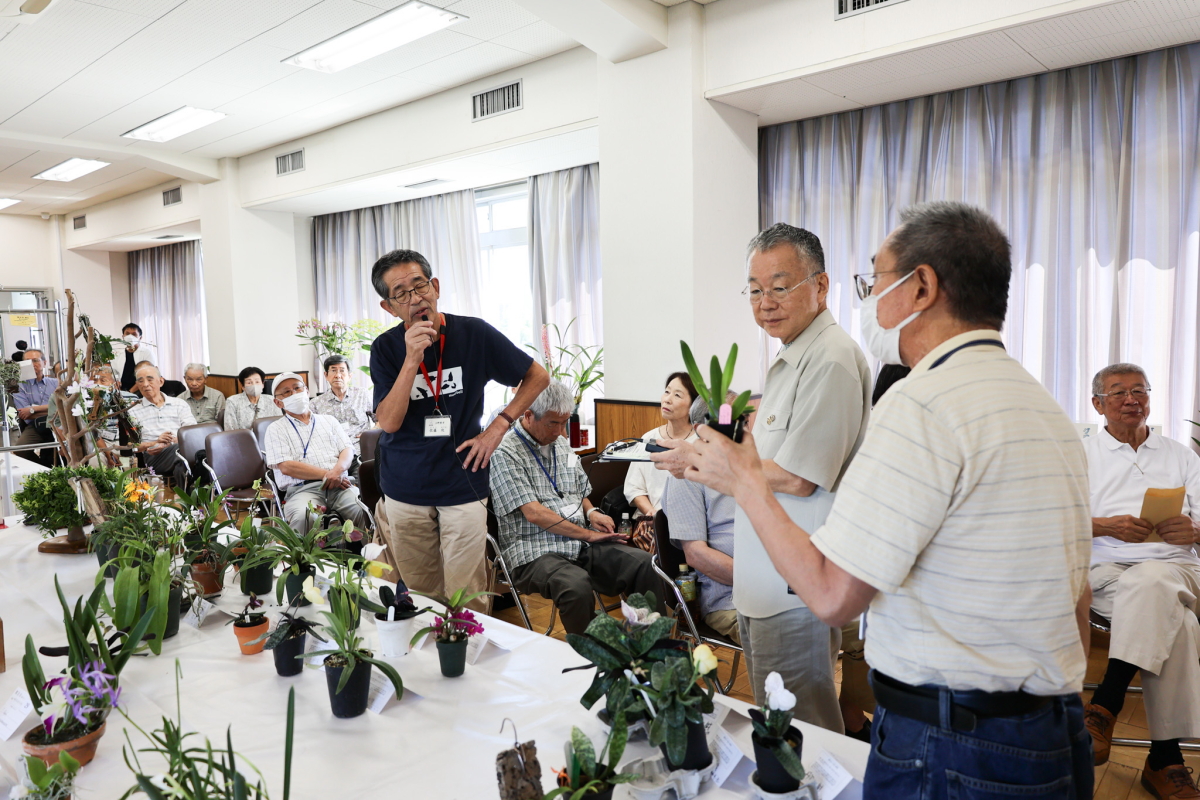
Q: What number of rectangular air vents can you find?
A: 5